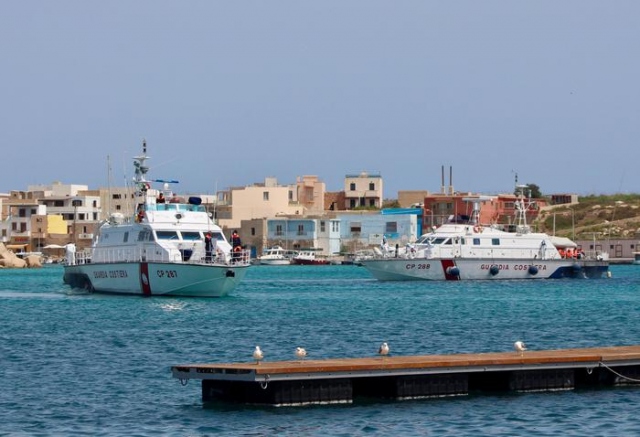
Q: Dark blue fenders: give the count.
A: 4